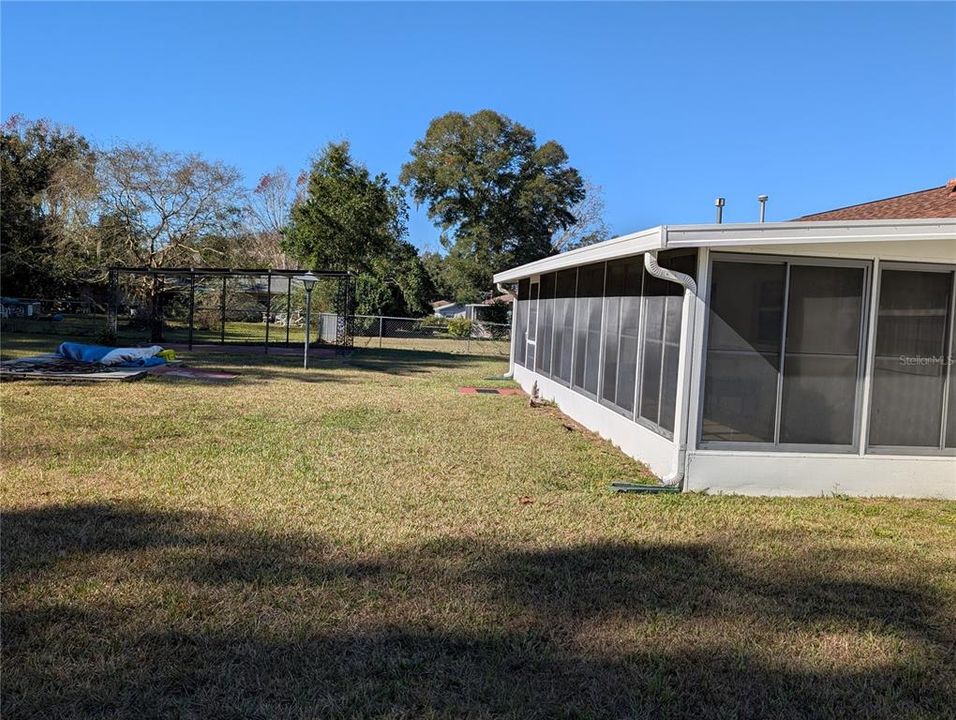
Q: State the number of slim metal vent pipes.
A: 2